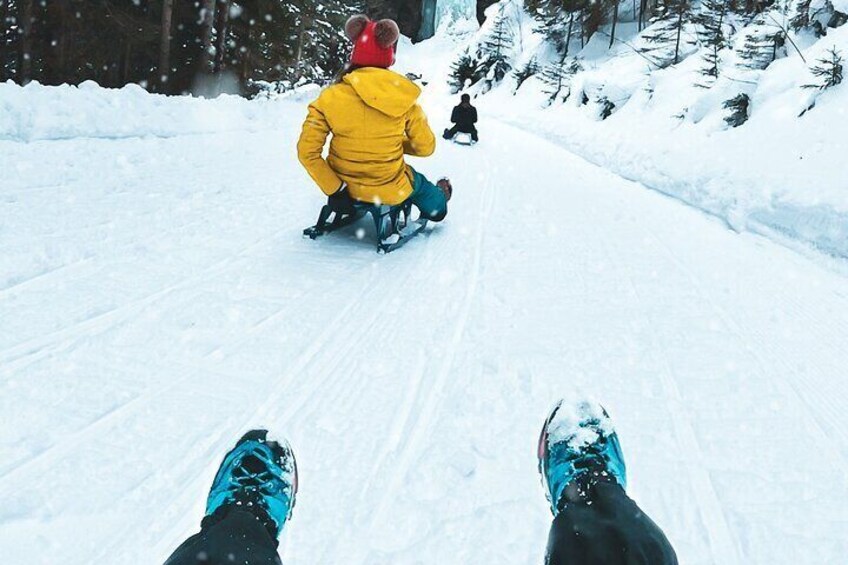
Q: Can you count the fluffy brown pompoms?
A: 2